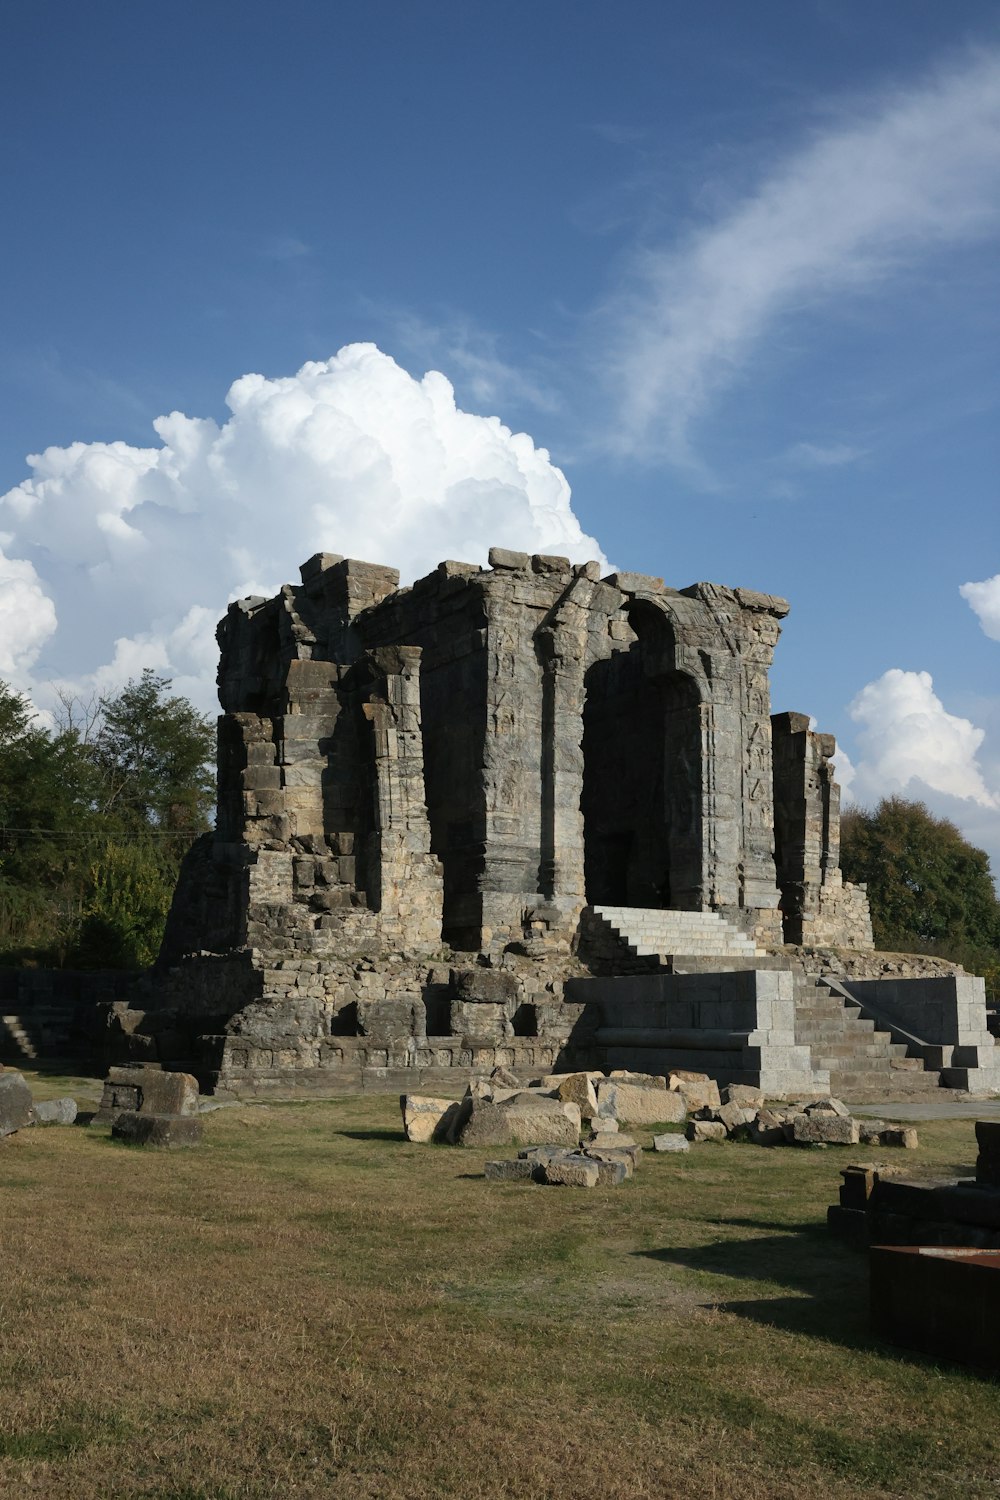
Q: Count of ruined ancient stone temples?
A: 1